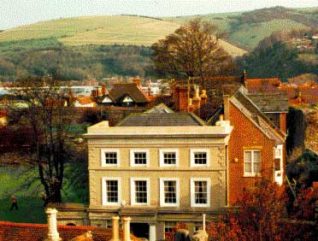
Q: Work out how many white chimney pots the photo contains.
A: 3